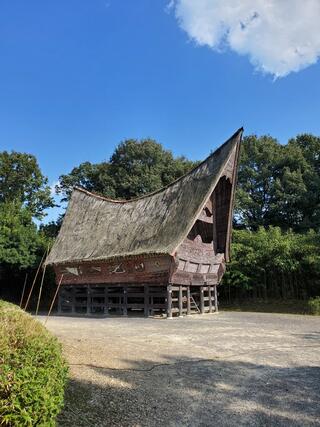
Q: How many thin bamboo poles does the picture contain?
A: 4